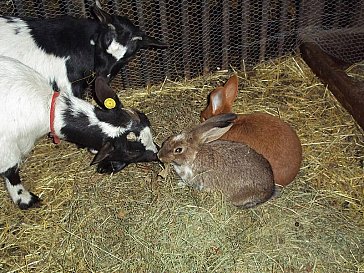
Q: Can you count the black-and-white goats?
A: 2